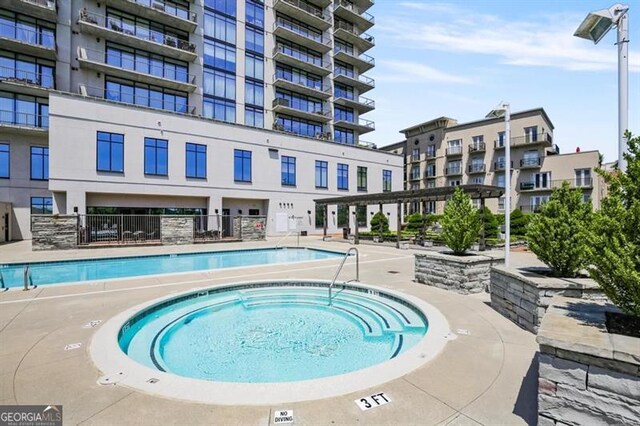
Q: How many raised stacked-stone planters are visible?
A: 3